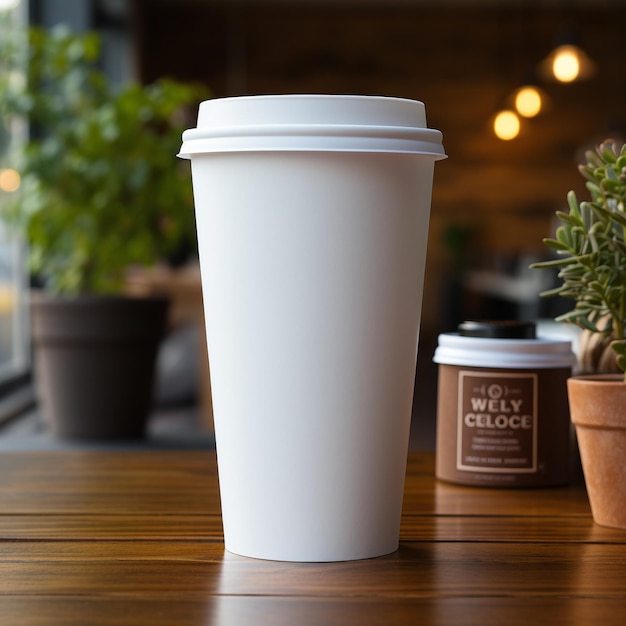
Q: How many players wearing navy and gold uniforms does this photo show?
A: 0